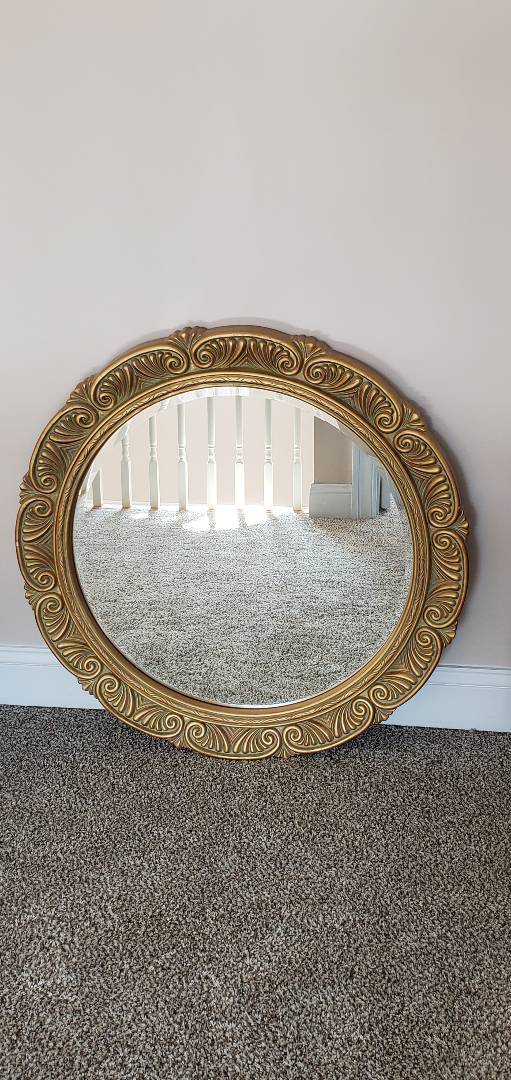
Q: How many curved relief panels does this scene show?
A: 12